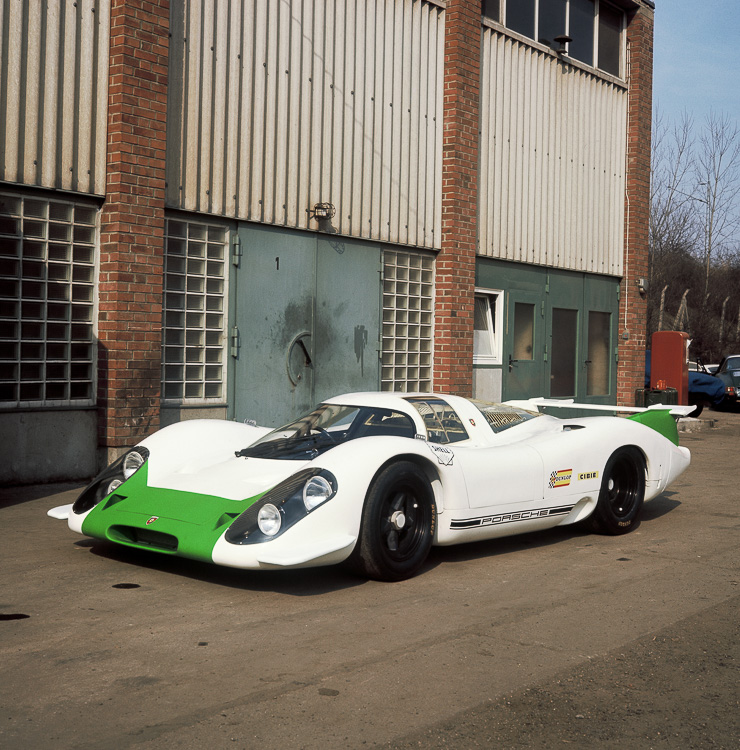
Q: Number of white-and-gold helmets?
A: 0